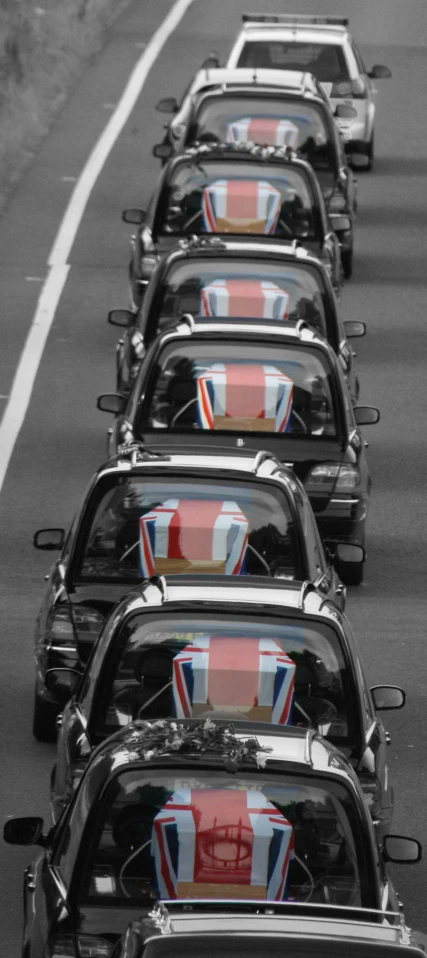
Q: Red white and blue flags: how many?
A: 7